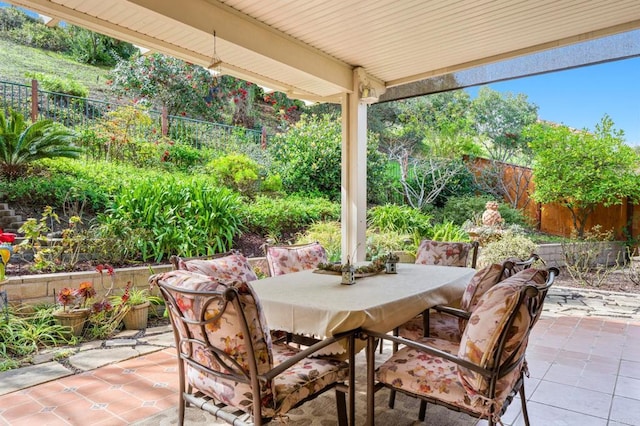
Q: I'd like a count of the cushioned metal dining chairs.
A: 6